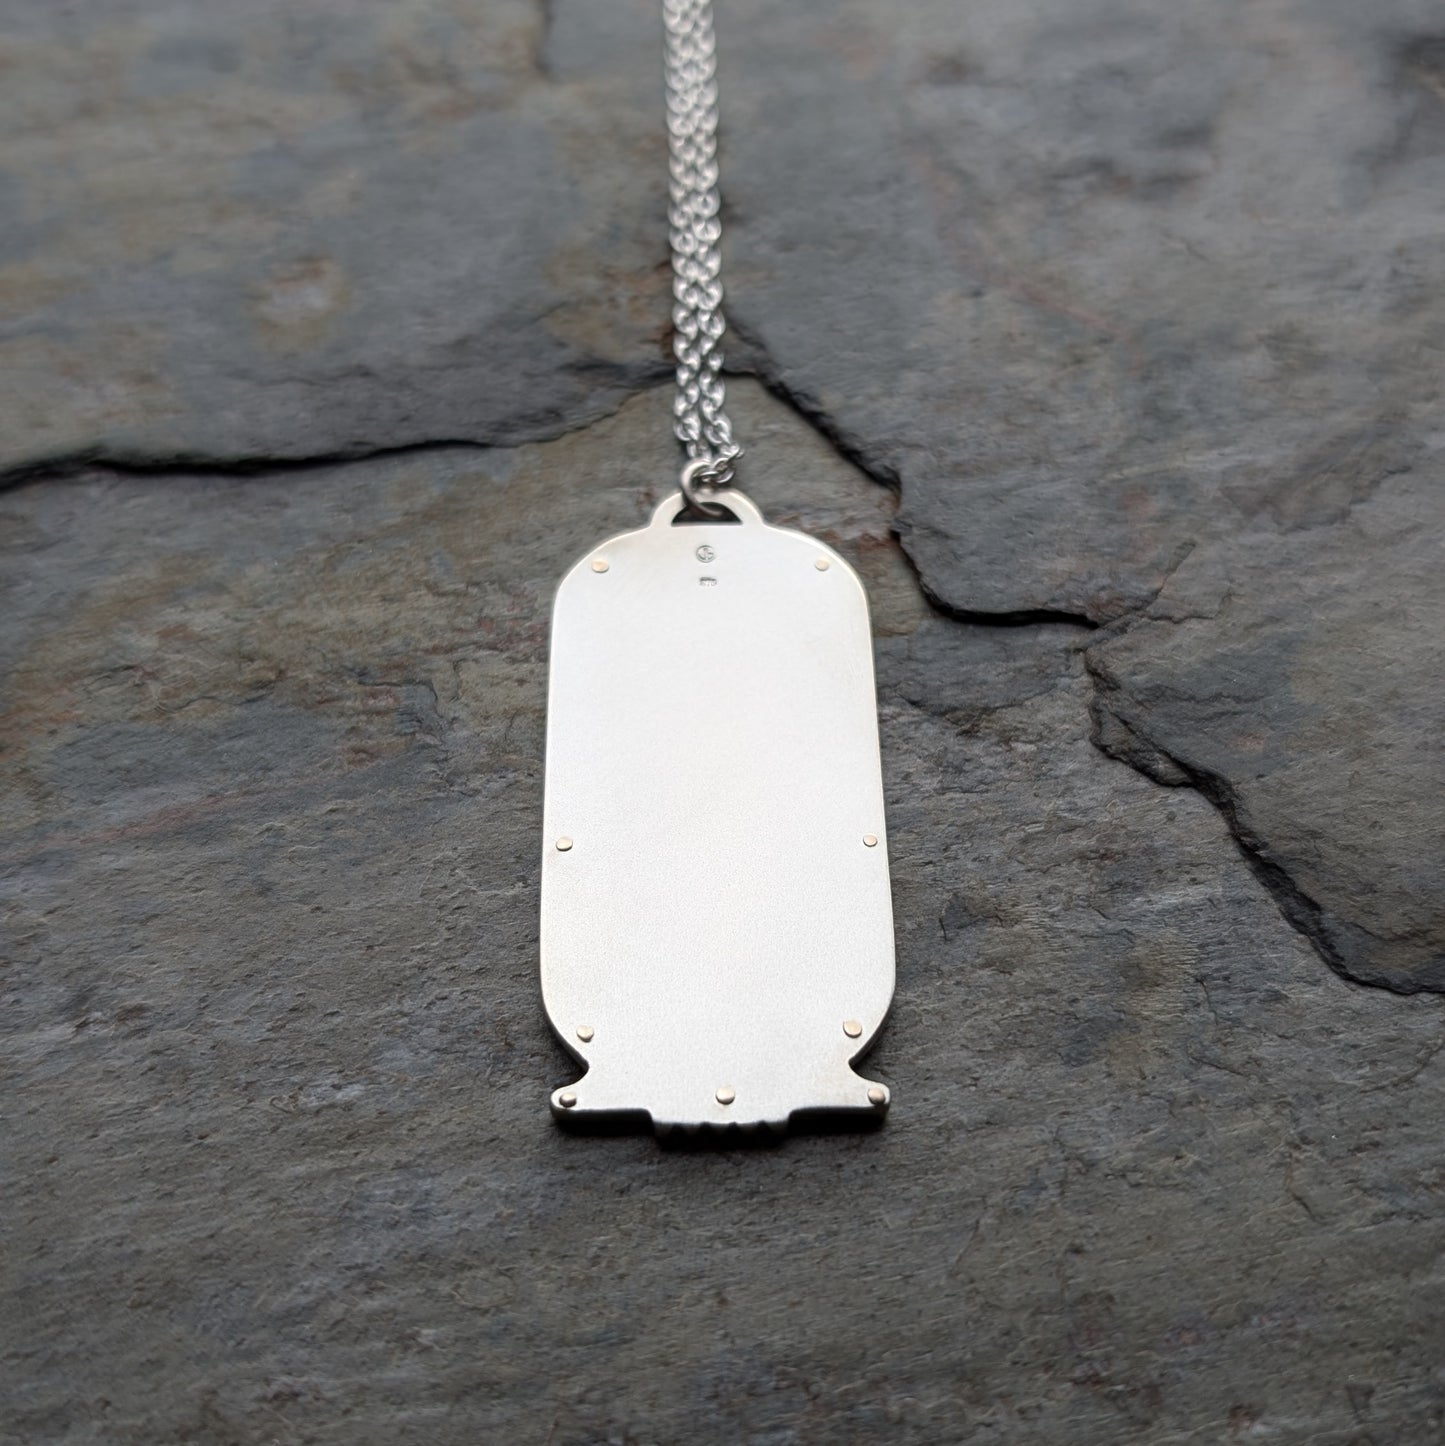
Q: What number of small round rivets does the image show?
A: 9